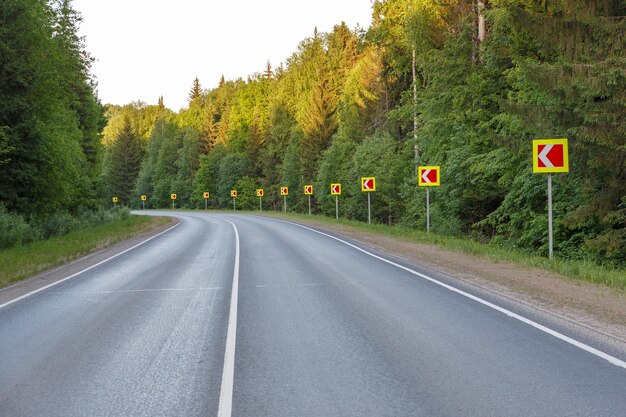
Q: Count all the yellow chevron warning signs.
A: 12